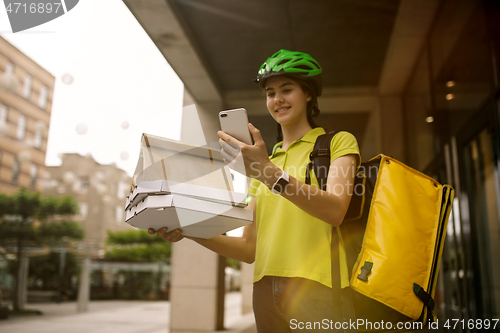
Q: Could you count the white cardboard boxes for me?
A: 2